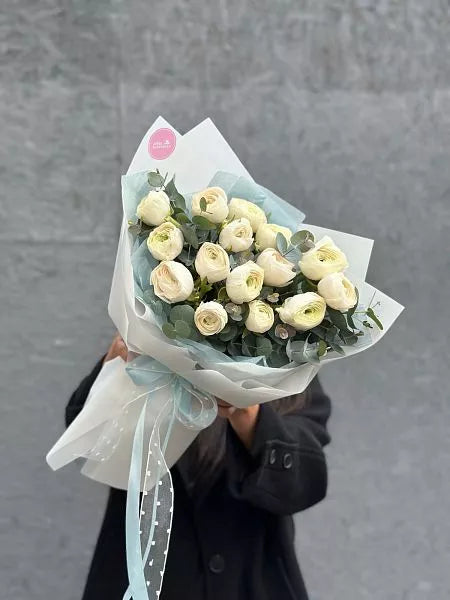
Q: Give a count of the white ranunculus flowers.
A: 15